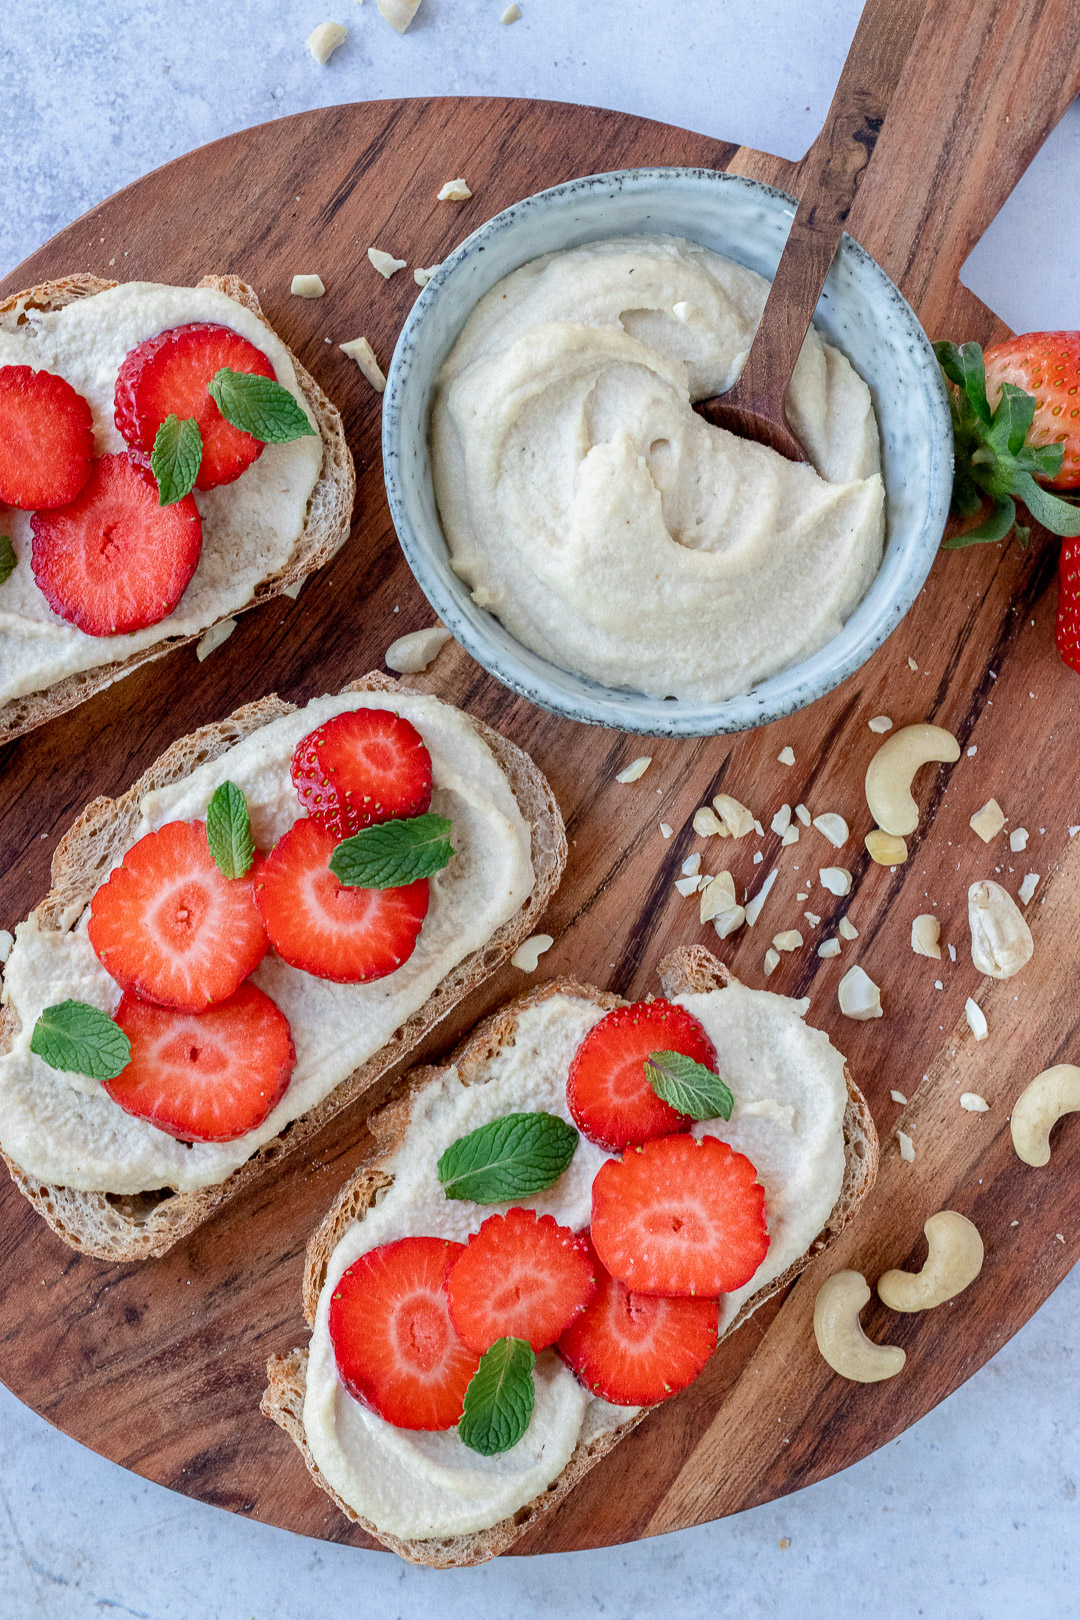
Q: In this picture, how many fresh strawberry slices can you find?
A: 12